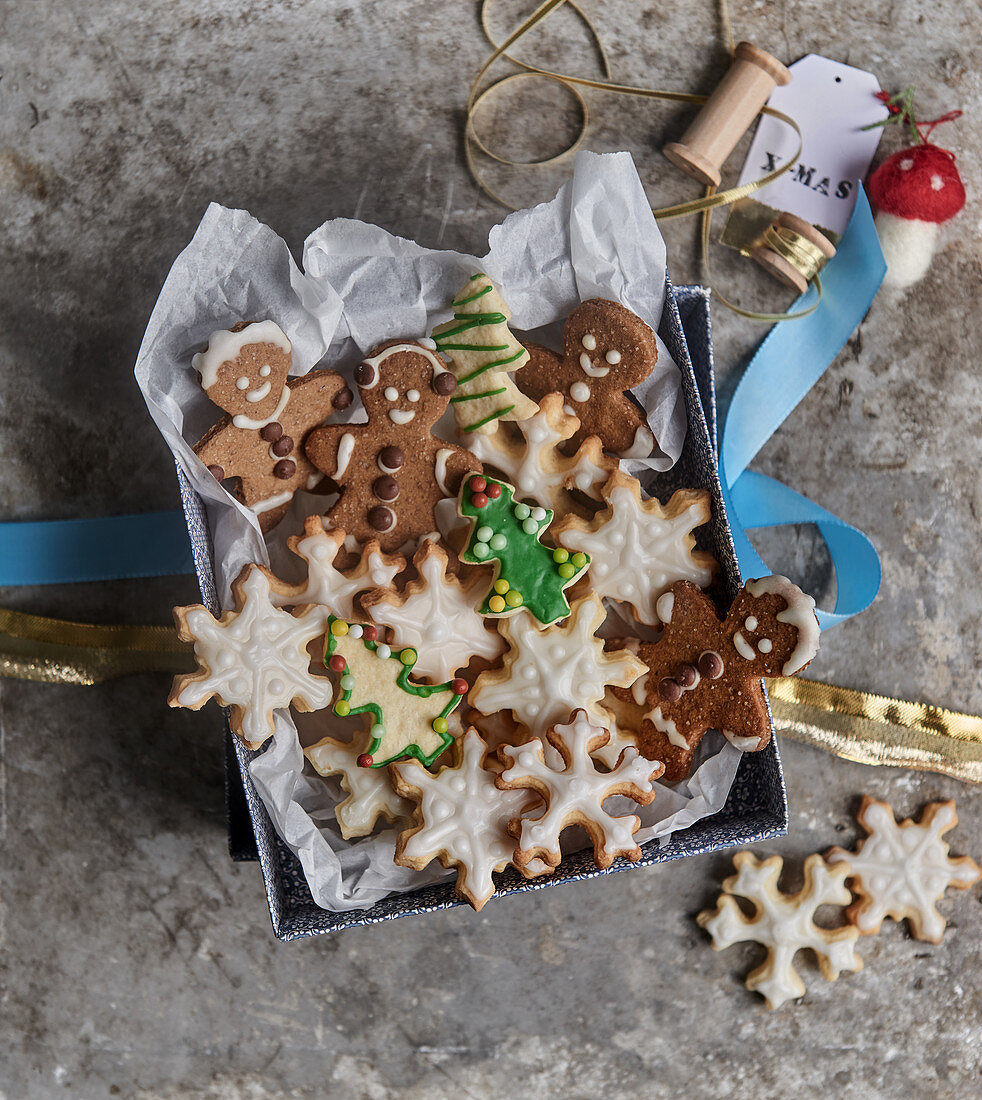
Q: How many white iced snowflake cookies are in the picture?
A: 11